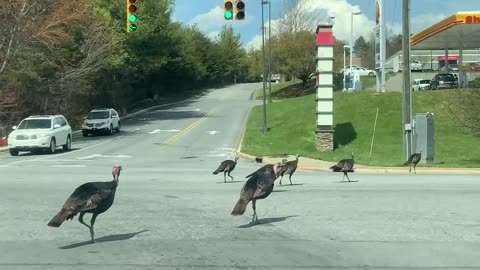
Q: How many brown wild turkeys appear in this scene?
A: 6